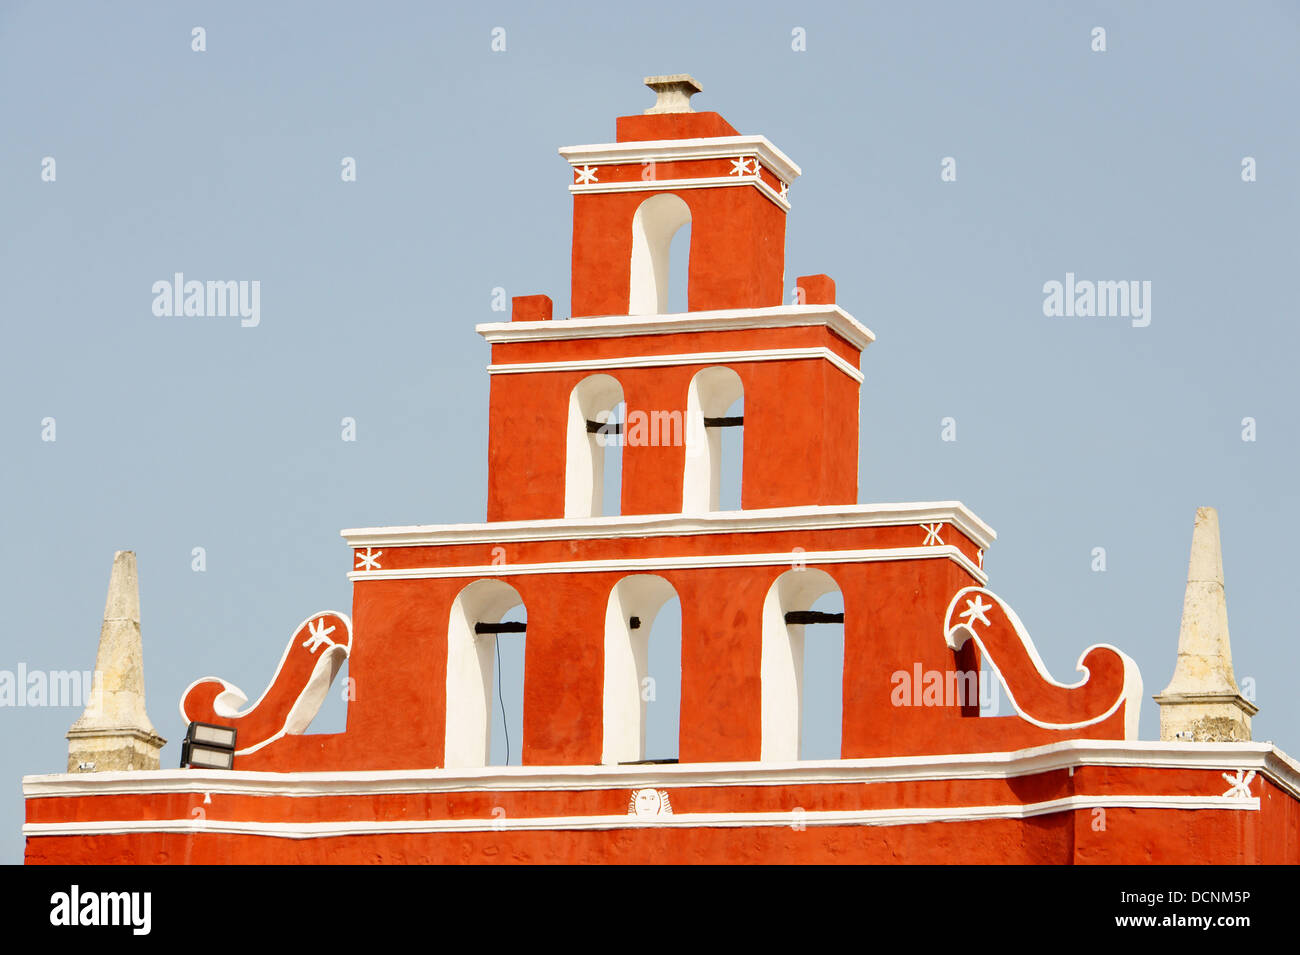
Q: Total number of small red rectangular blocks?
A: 2